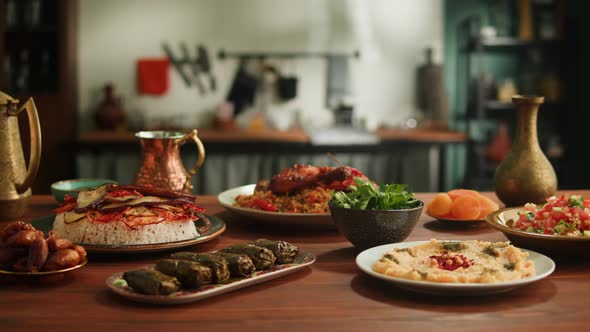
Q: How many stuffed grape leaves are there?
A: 6